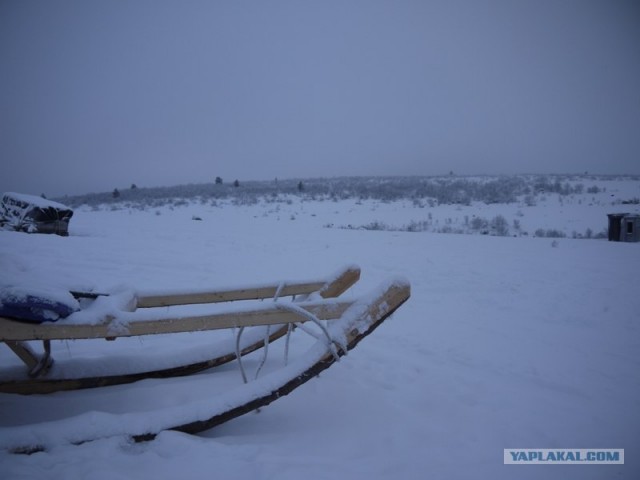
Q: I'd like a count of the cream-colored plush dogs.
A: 0